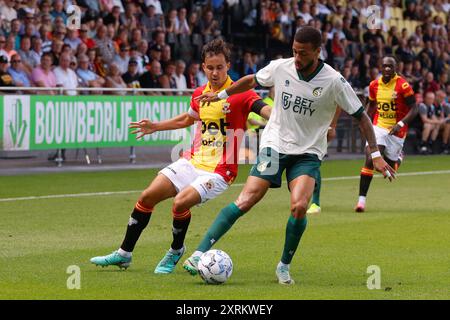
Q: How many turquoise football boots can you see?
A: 2